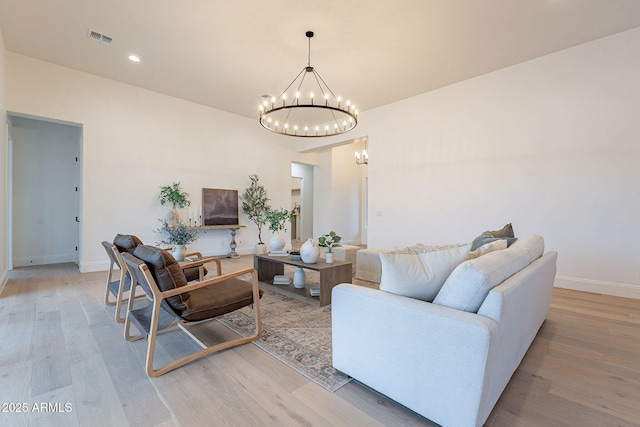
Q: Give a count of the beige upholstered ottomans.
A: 2